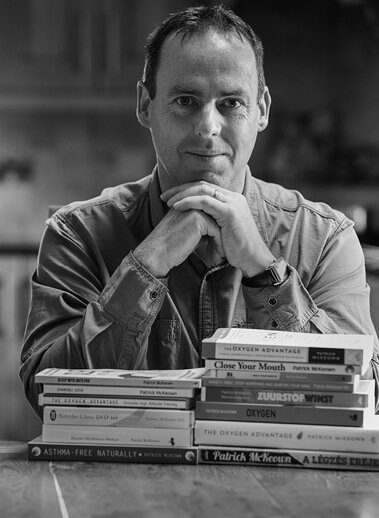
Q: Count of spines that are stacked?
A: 14